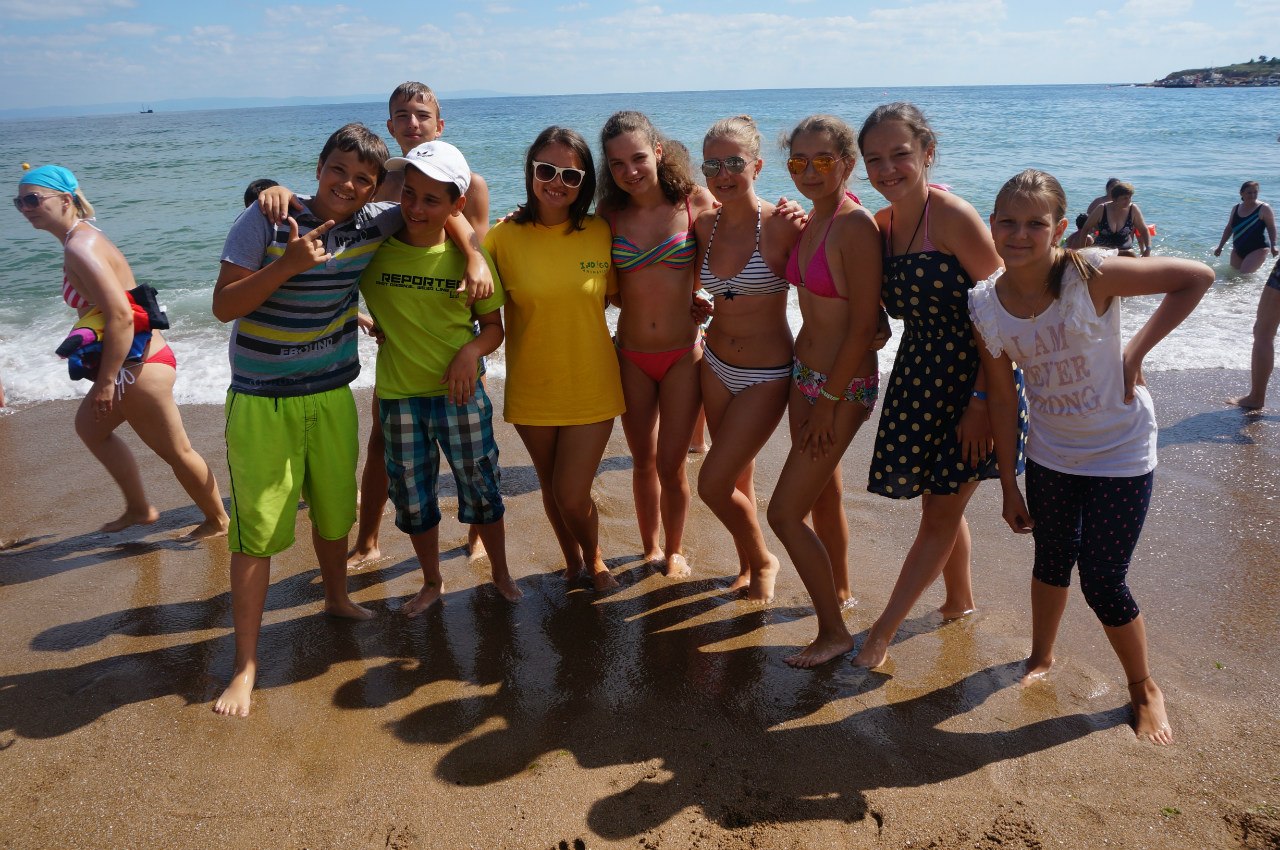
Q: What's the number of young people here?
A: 9